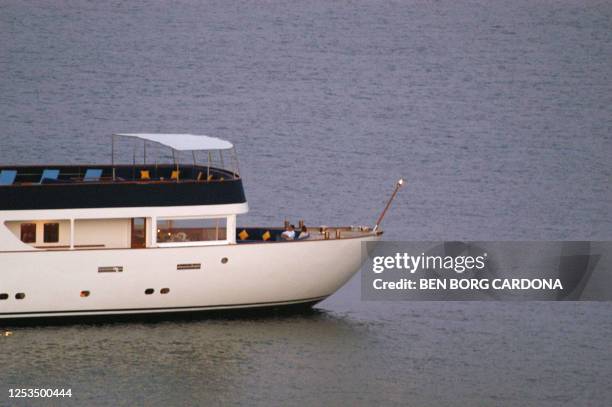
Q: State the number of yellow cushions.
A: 4